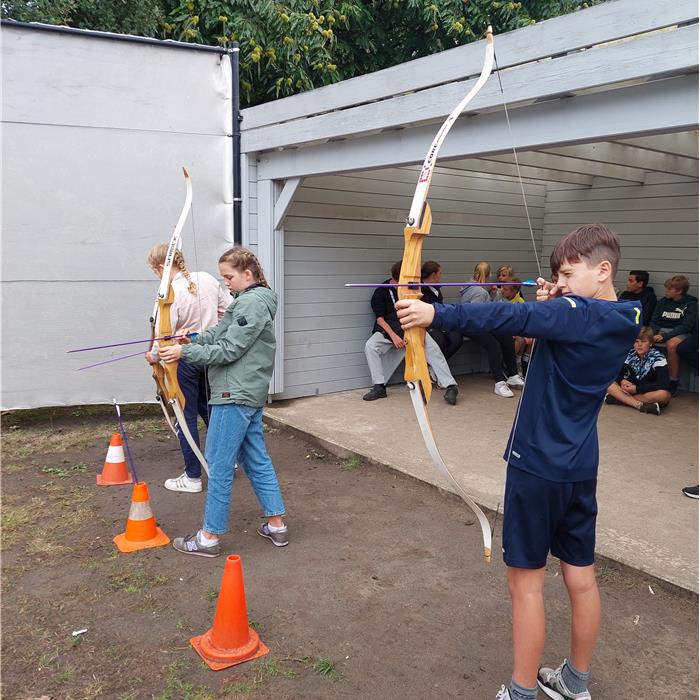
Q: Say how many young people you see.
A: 11